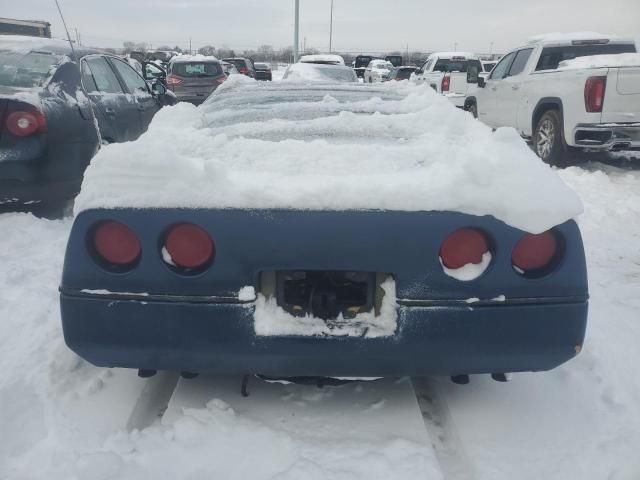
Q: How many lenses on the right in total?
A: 2